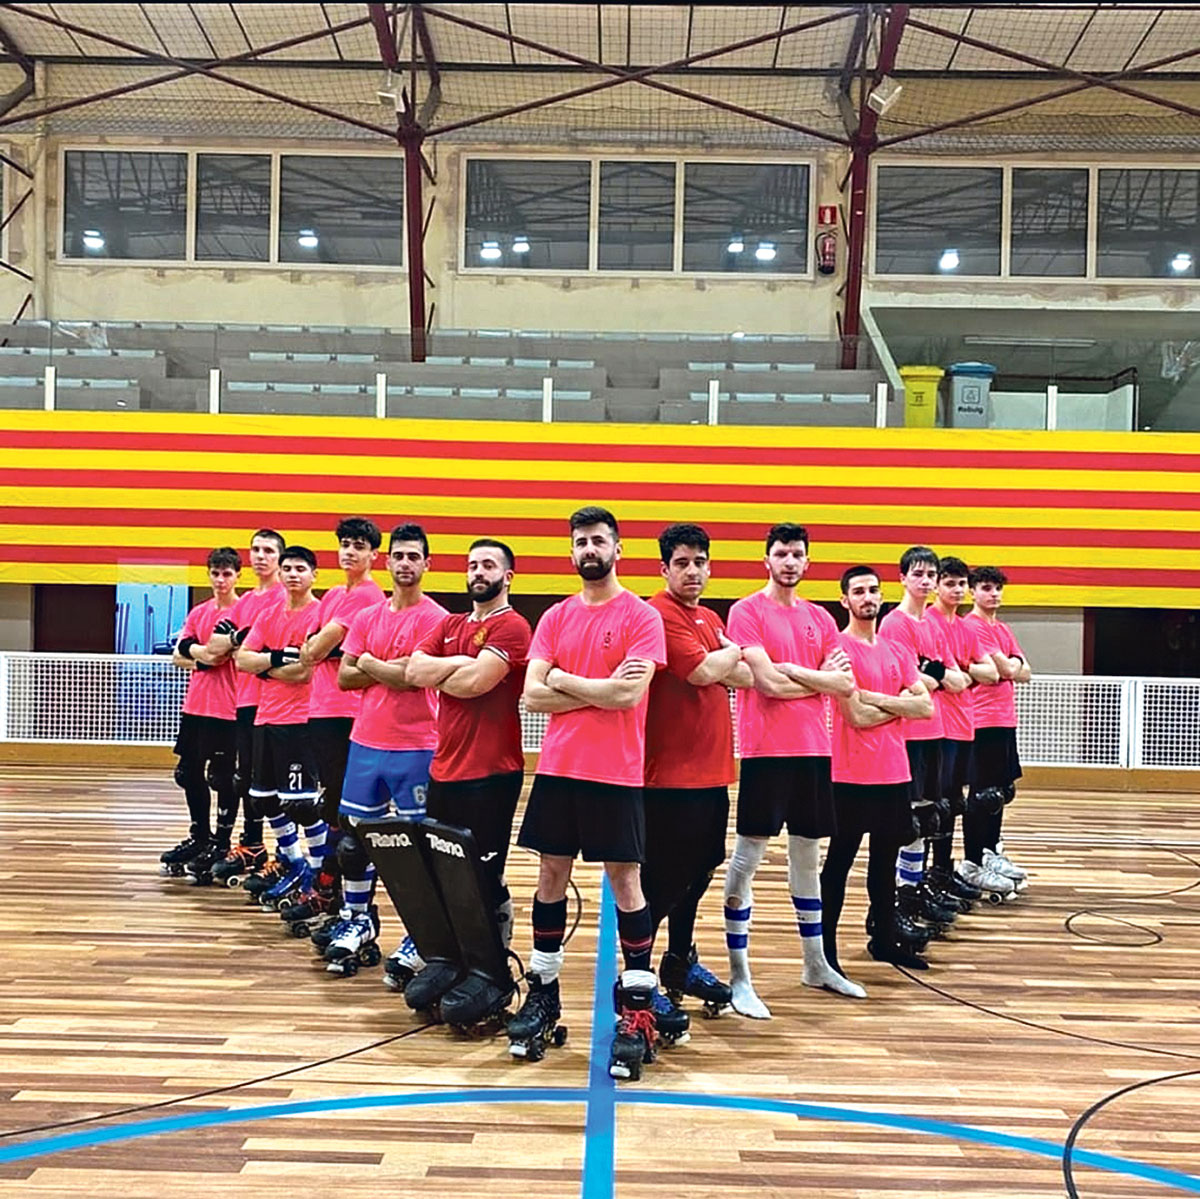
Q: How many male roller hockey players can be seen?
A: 13